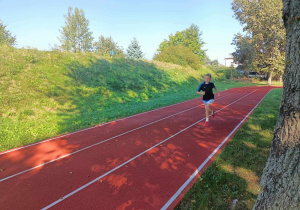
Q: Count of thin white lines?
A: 4